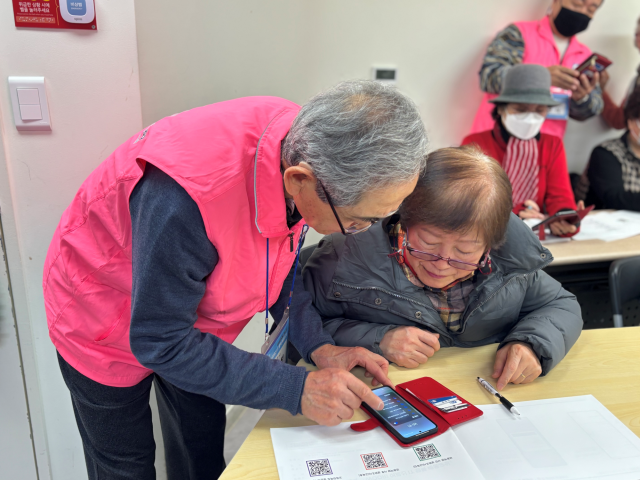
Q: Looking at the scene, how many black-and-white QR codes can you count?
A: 3